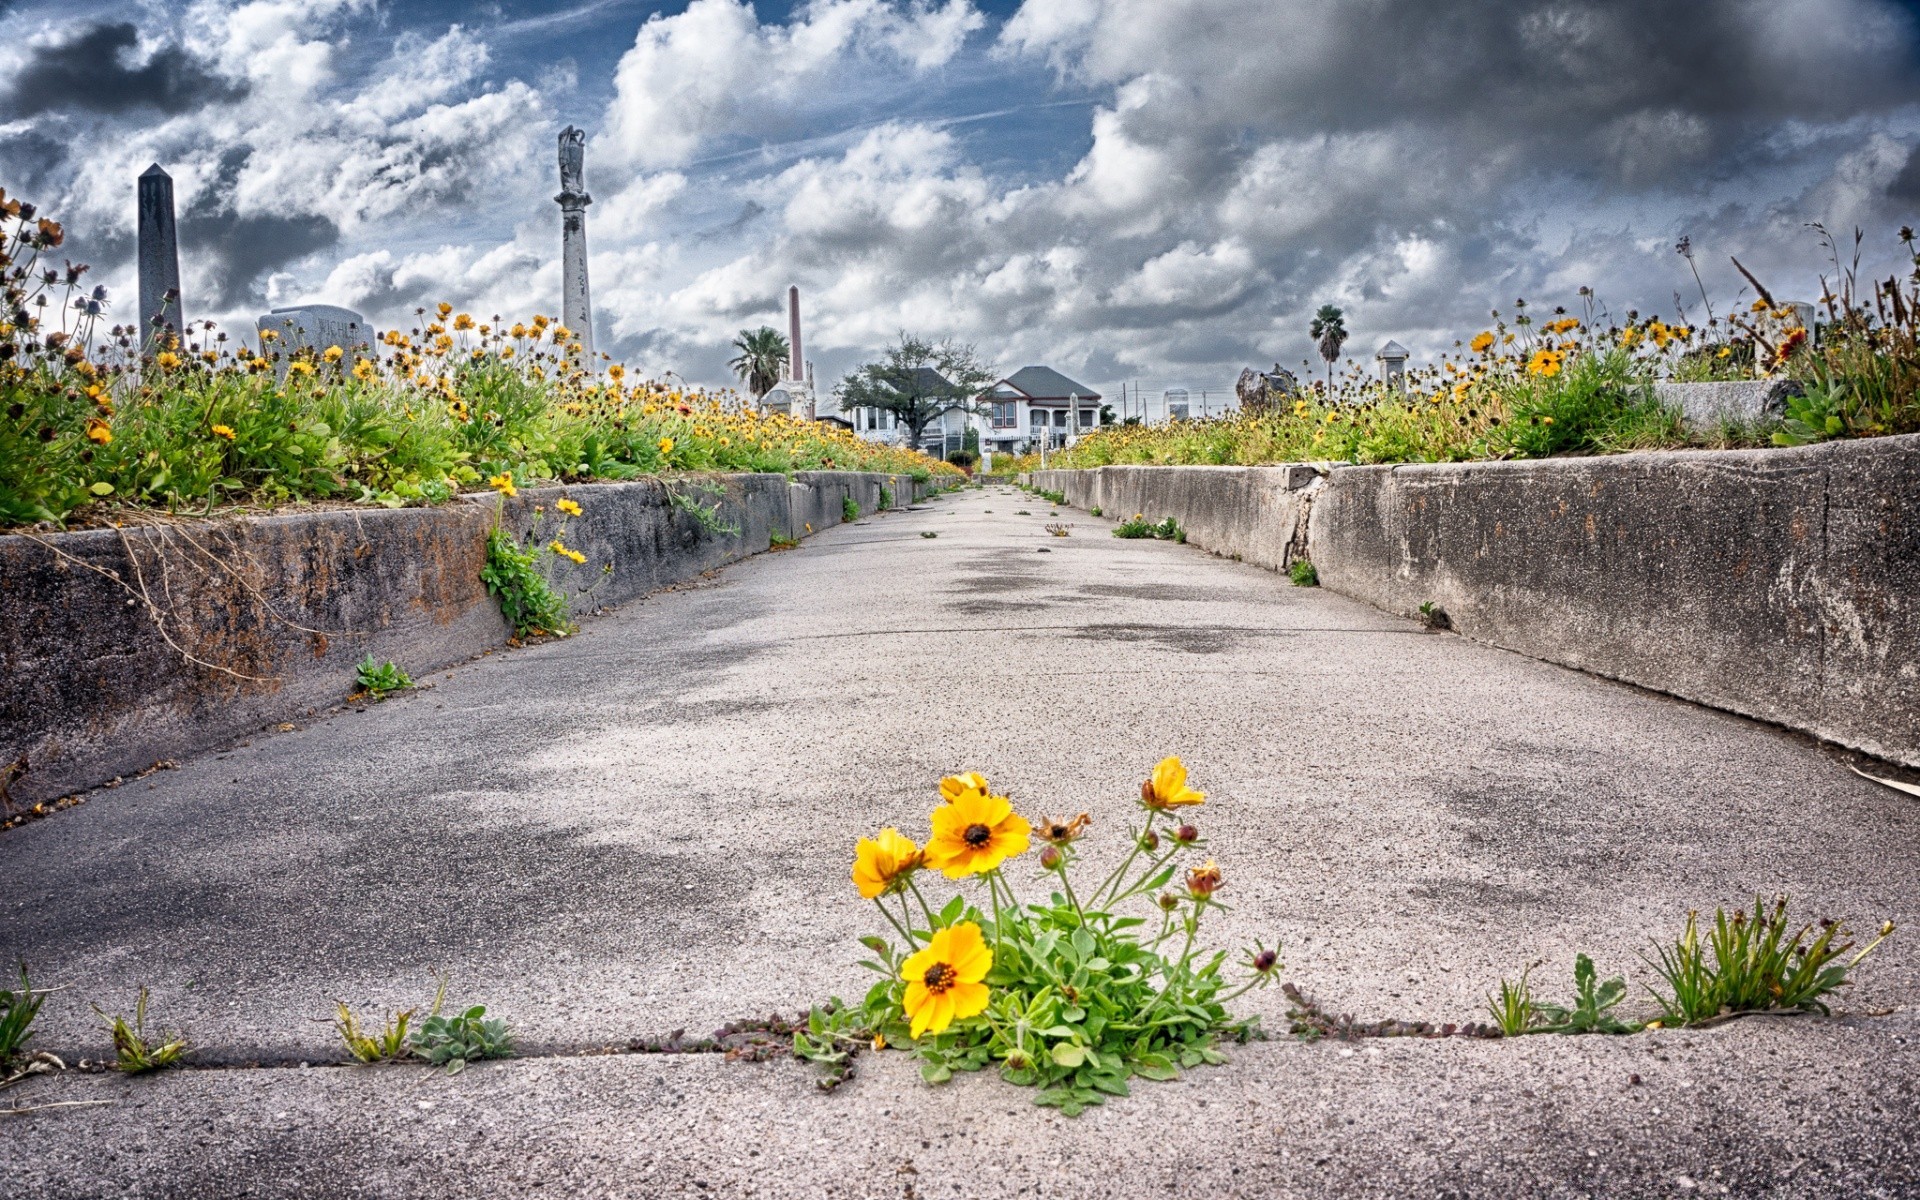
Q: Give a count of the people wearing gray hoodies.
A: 0